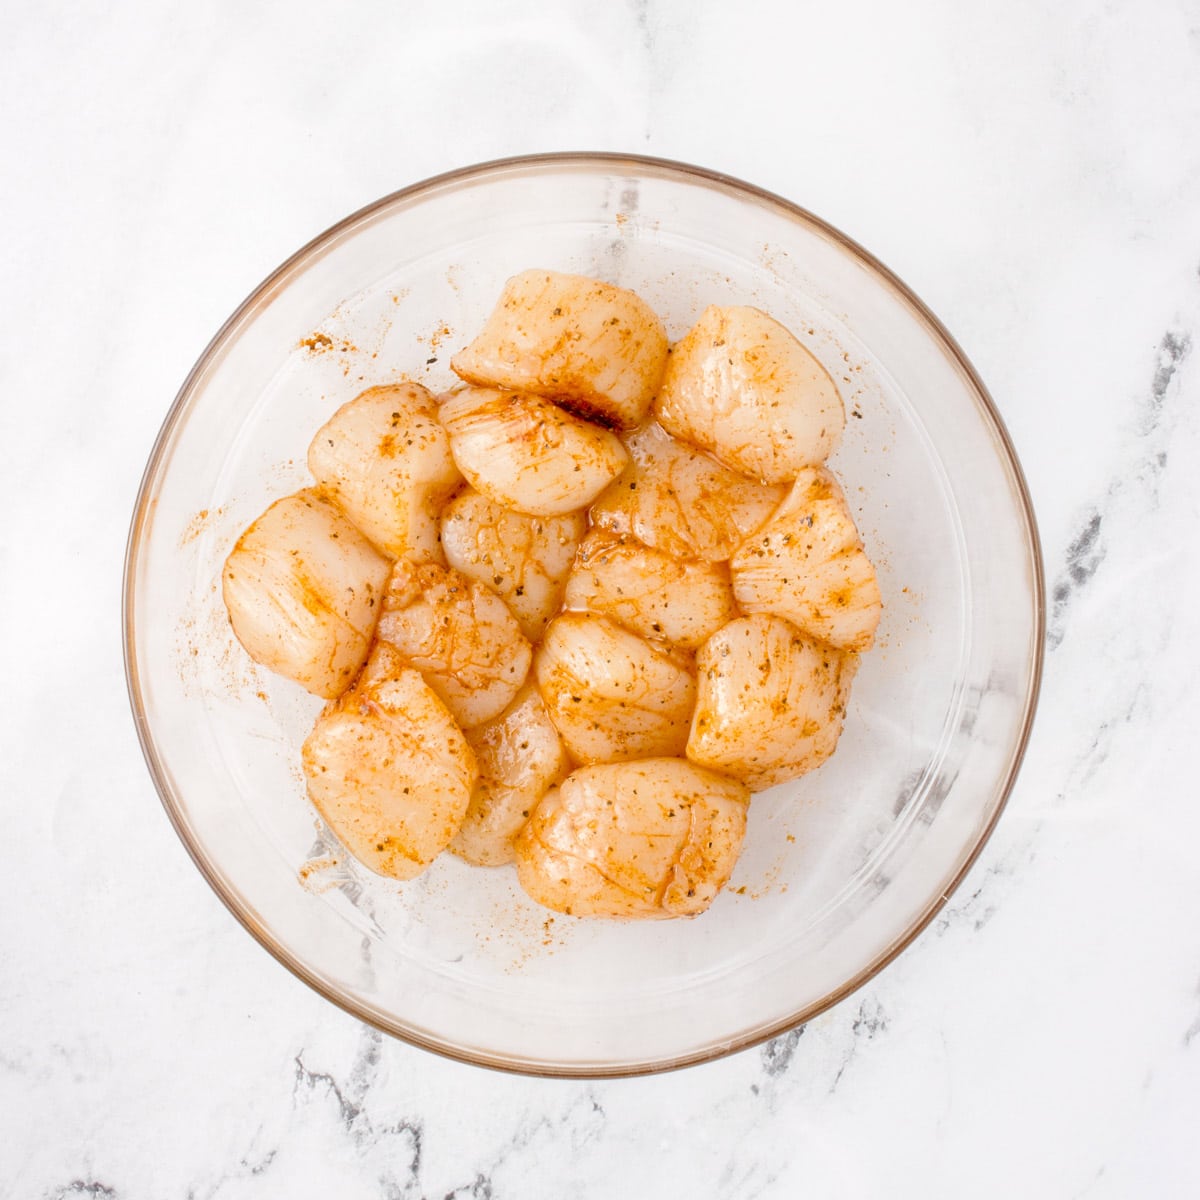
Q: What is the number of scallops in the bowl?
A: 15